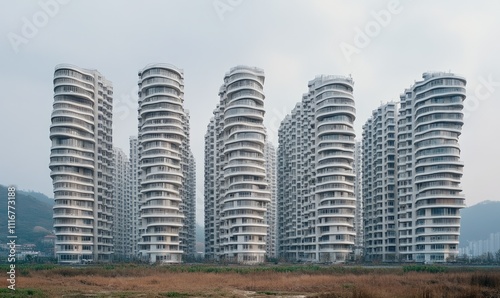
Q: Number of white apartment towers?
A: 5